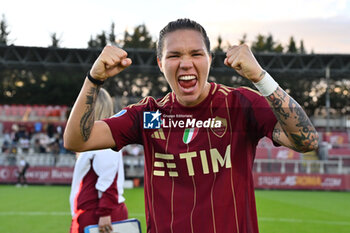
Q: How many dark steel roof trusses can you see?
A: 1